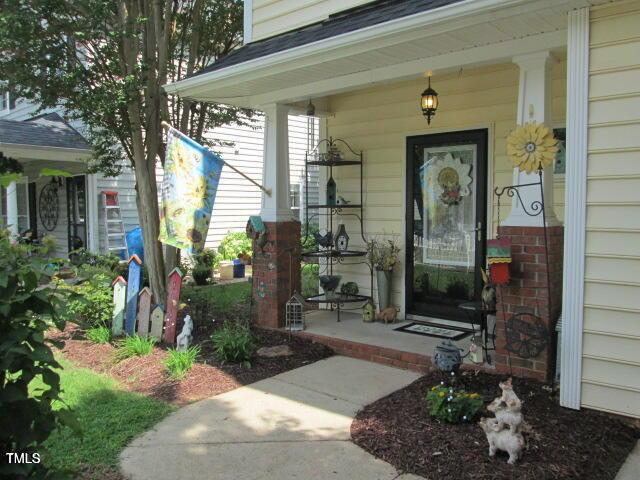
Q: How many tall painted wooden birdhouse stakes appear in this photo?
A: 5